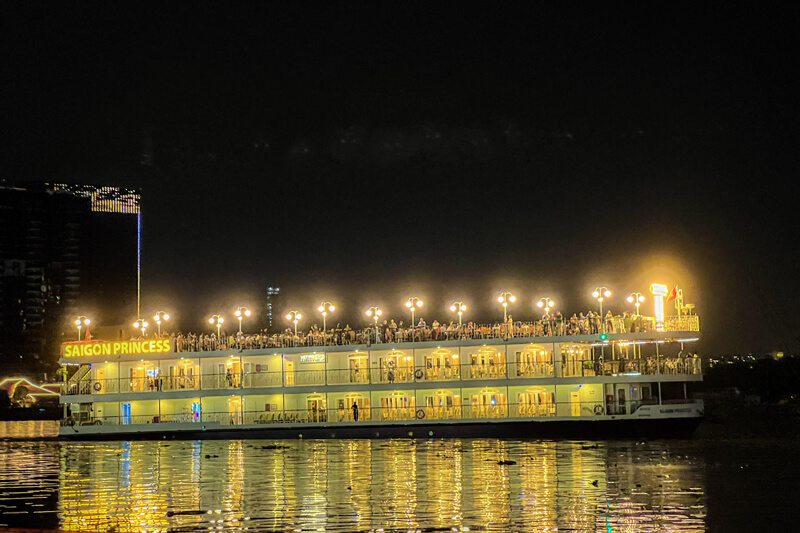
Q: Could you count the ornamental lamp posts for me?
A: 14